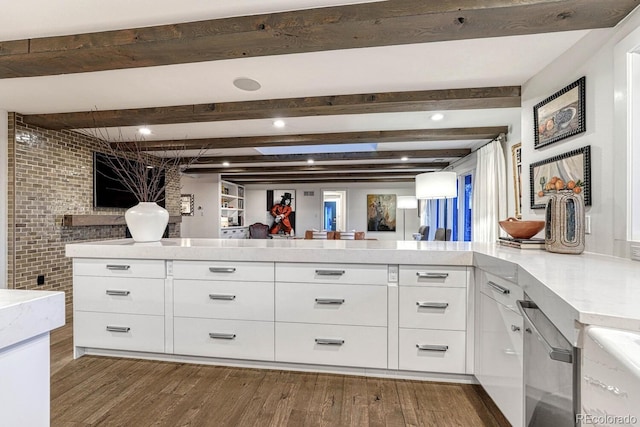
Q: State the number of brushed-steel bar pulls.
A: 13